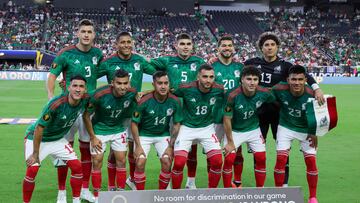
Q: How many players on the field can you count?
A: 11